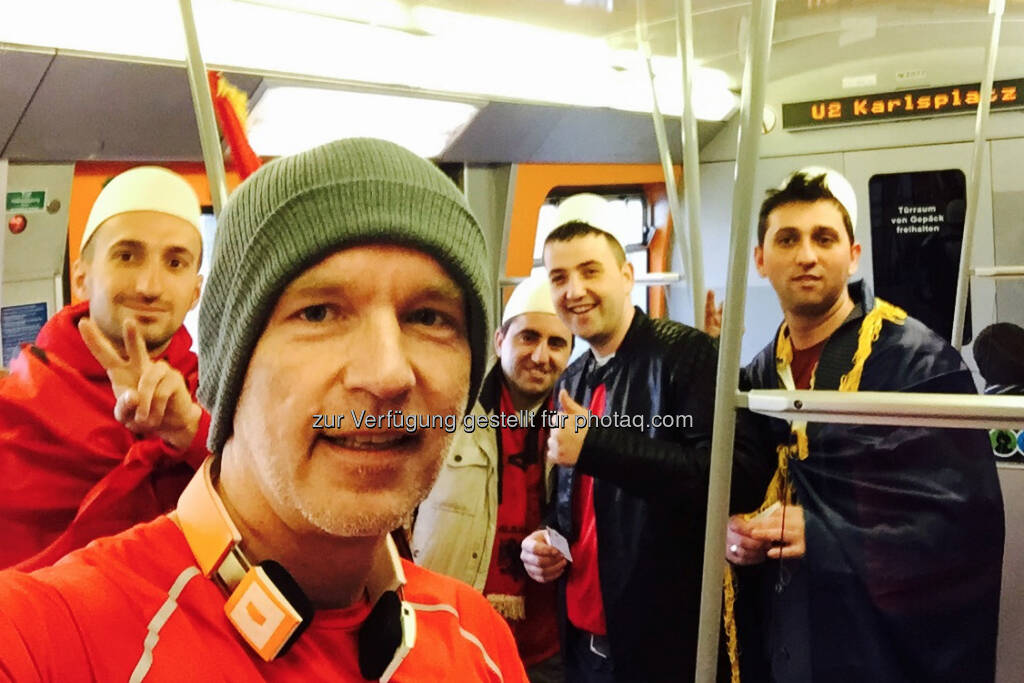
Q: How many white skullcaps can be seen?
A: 4